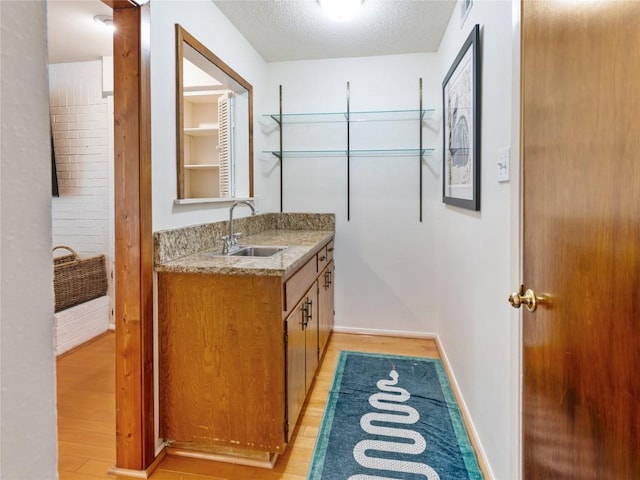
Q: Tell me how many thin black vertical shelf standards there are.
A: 3